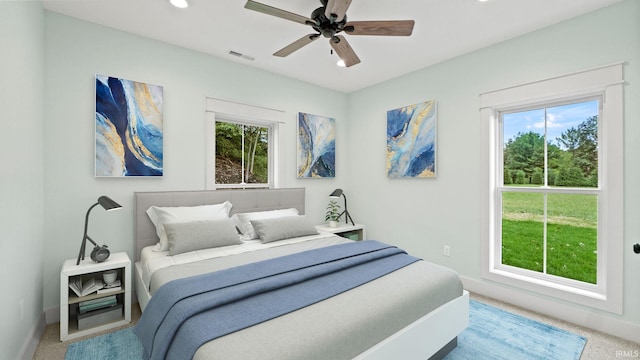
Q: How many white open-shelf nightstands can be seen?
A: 2